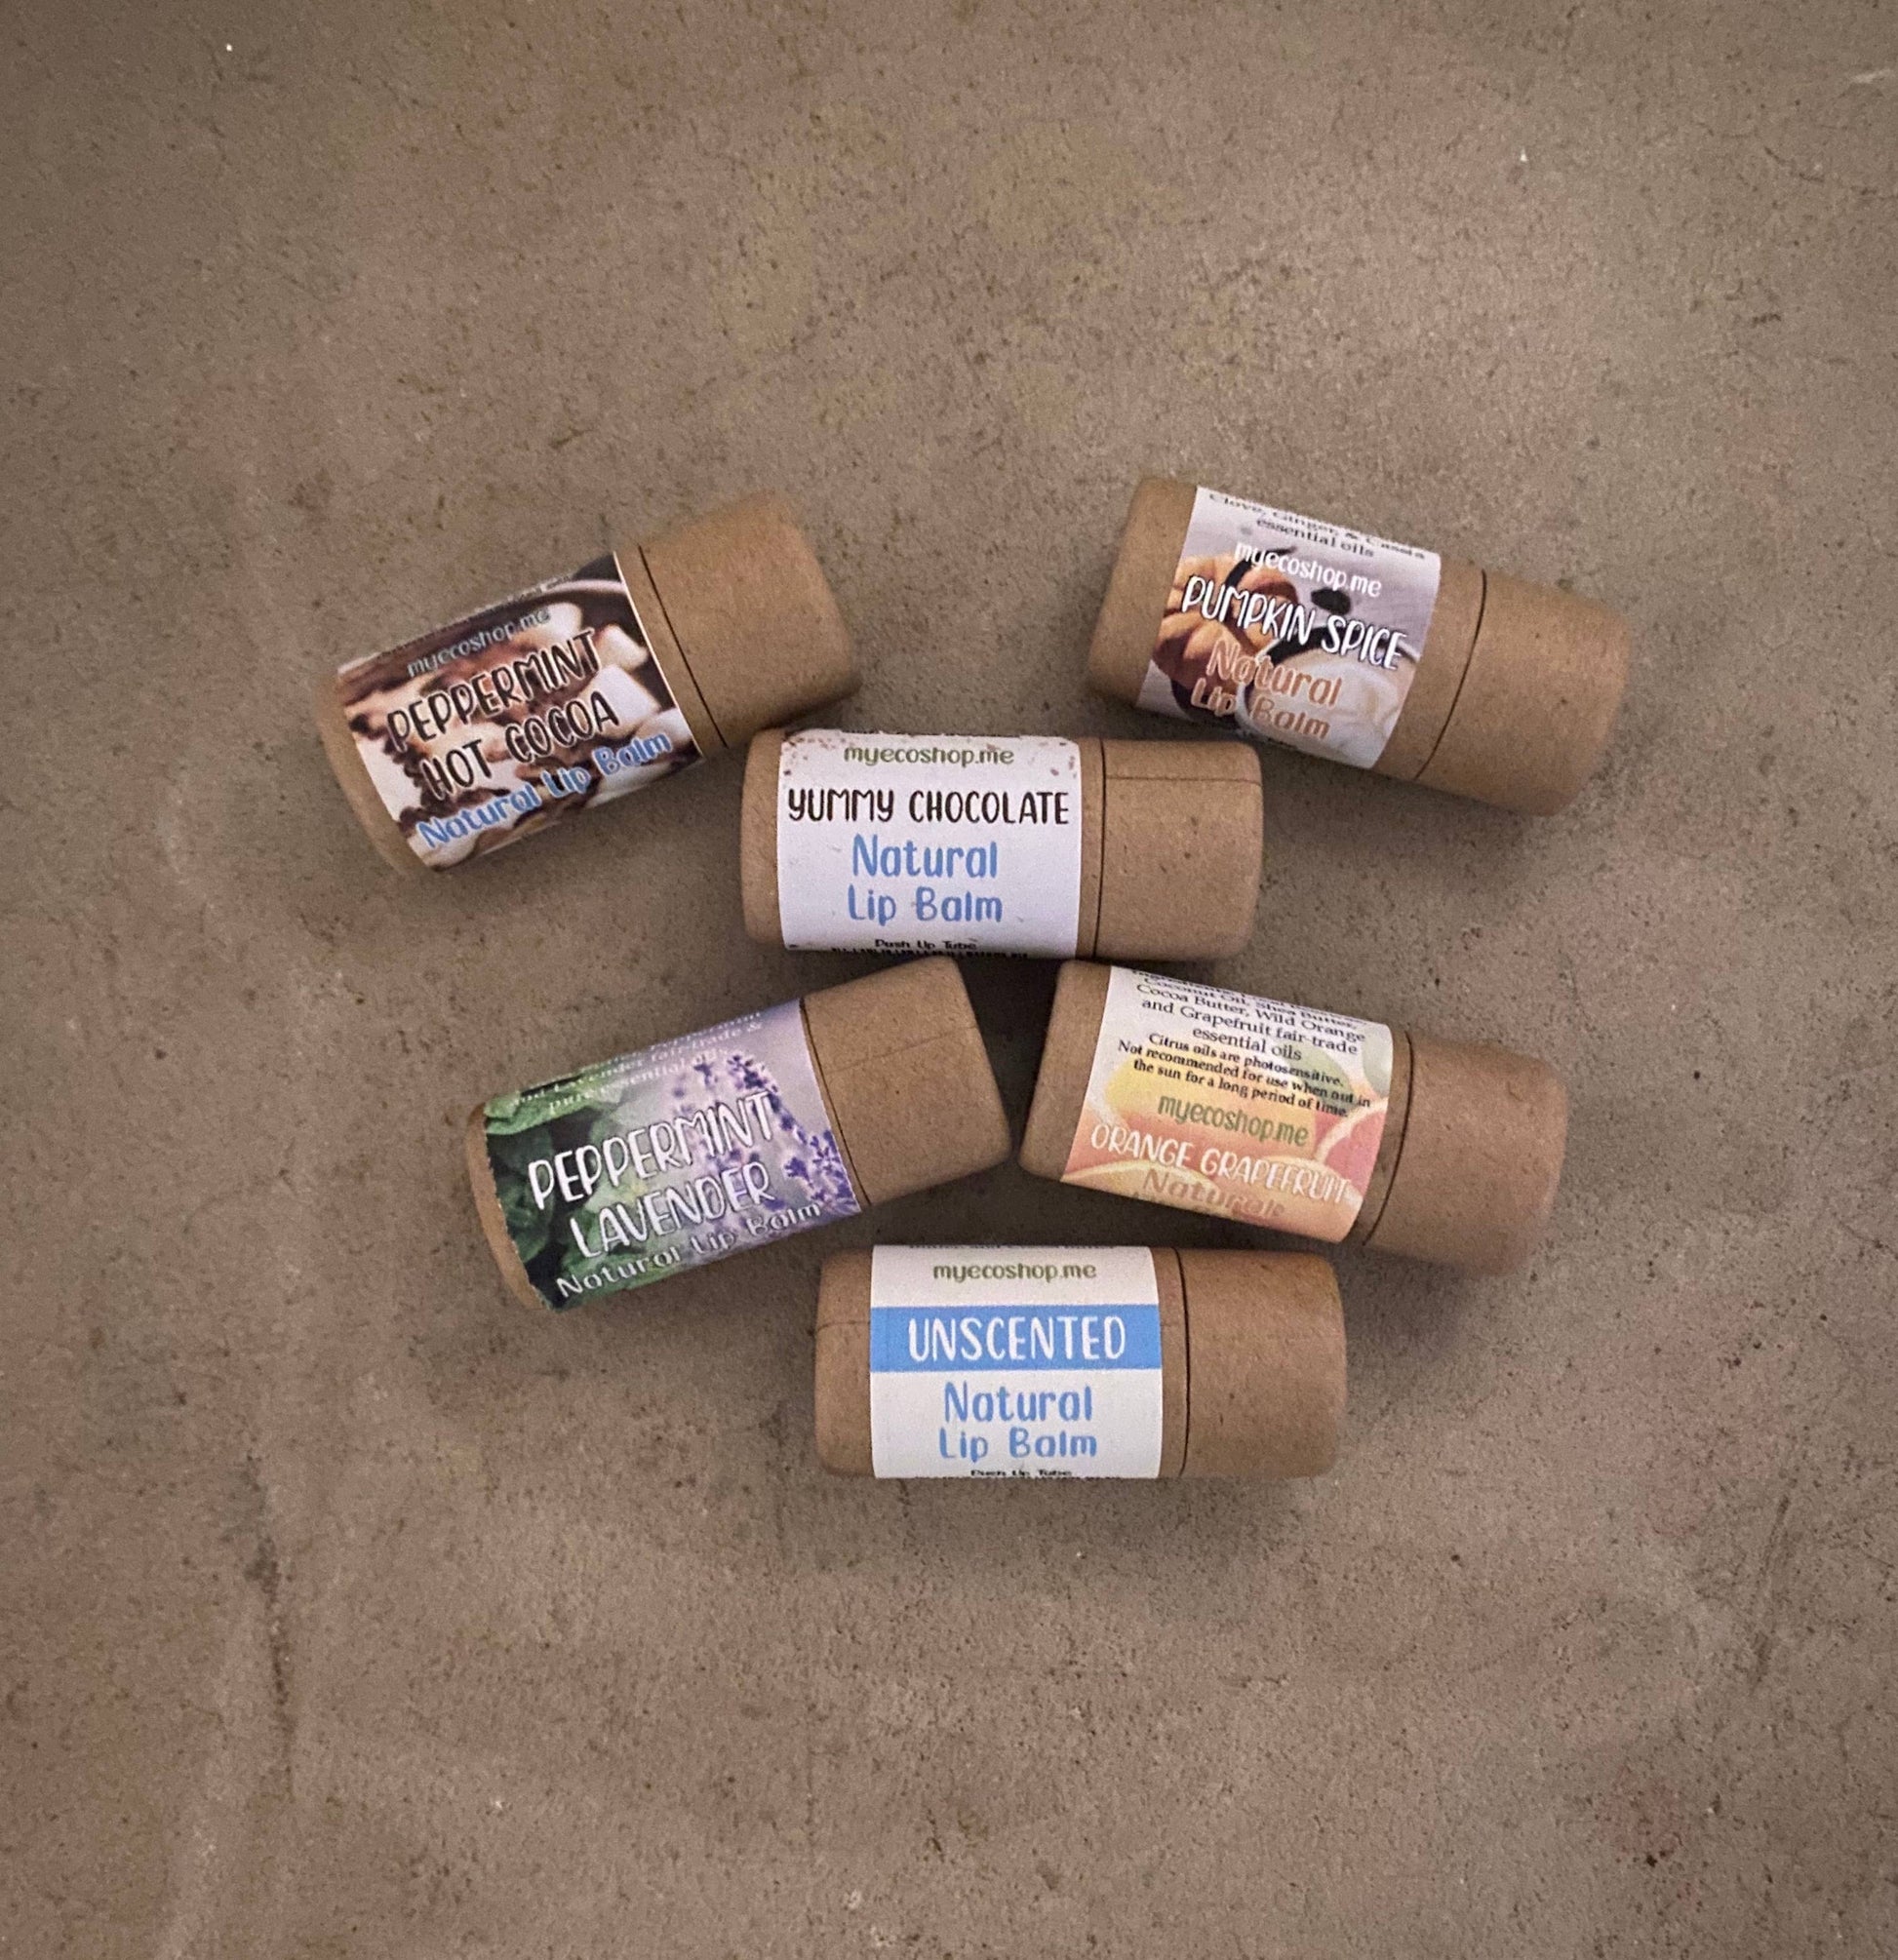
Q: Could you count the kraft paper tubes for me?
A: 6